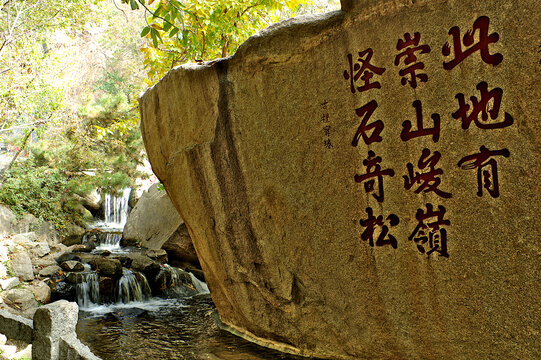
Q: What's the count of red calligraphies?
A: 11